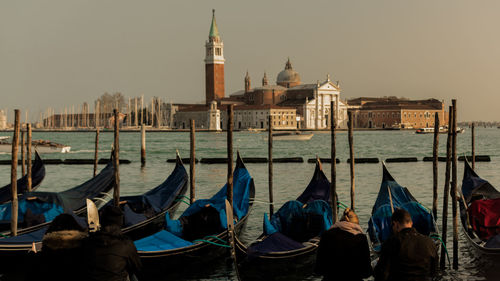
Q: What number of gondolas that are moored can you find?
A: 7